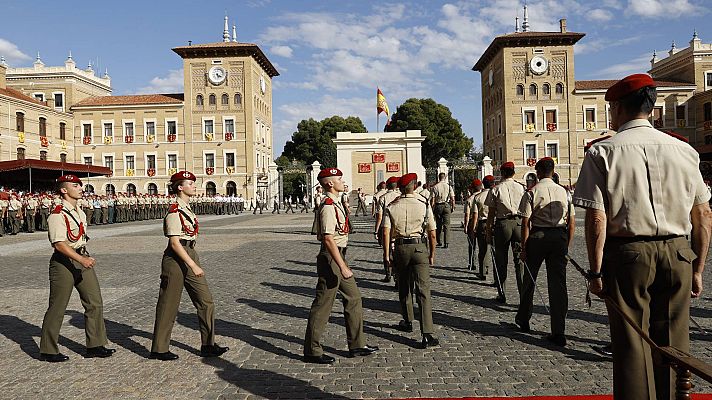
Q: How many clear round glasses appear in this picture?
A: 0